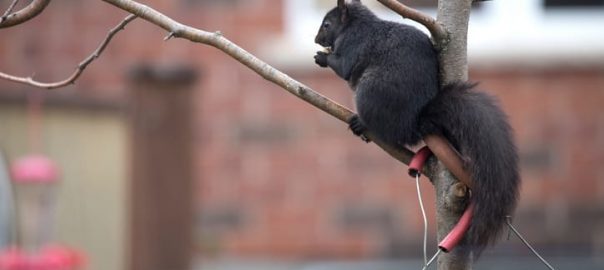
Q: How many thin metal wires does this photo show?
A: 3